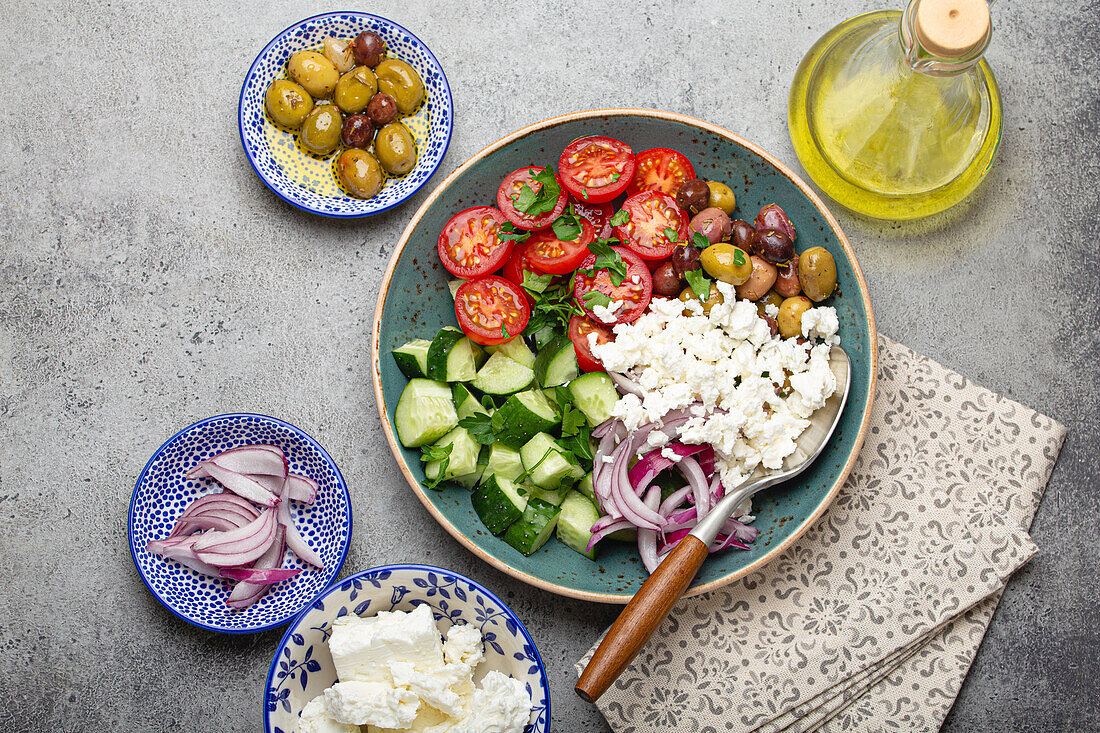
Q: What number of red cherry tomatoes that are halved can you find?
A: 11